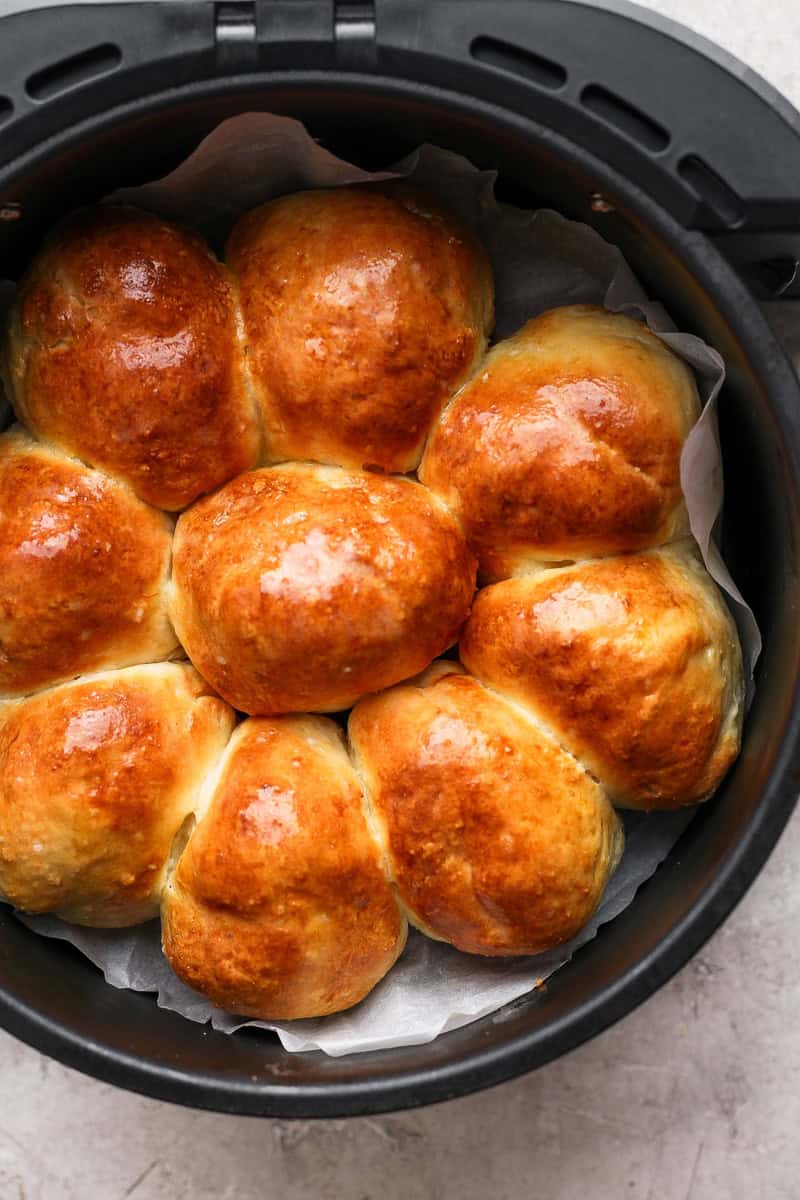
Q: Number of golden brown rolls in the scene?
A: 9